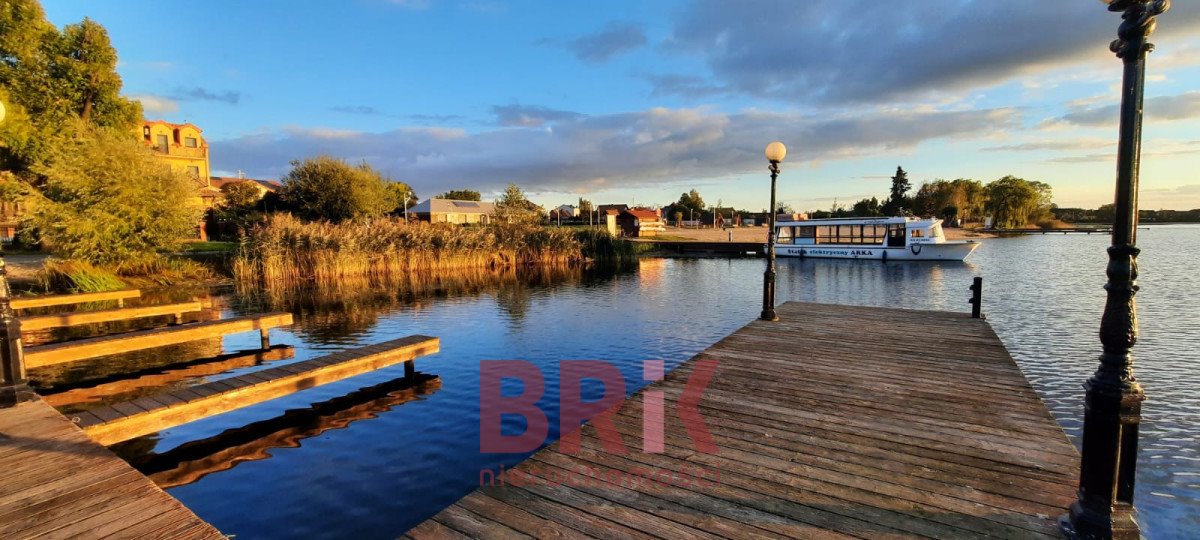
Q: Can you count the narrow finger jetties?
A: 4